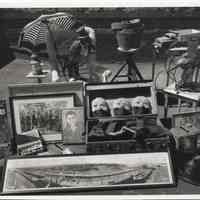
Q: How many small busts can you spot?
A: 3